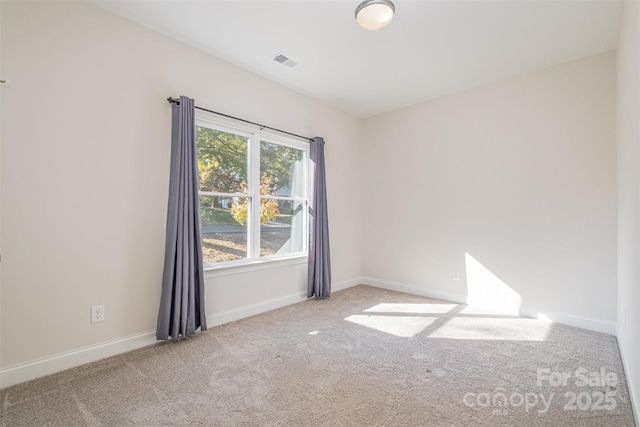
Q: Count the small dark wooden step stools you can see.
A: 0